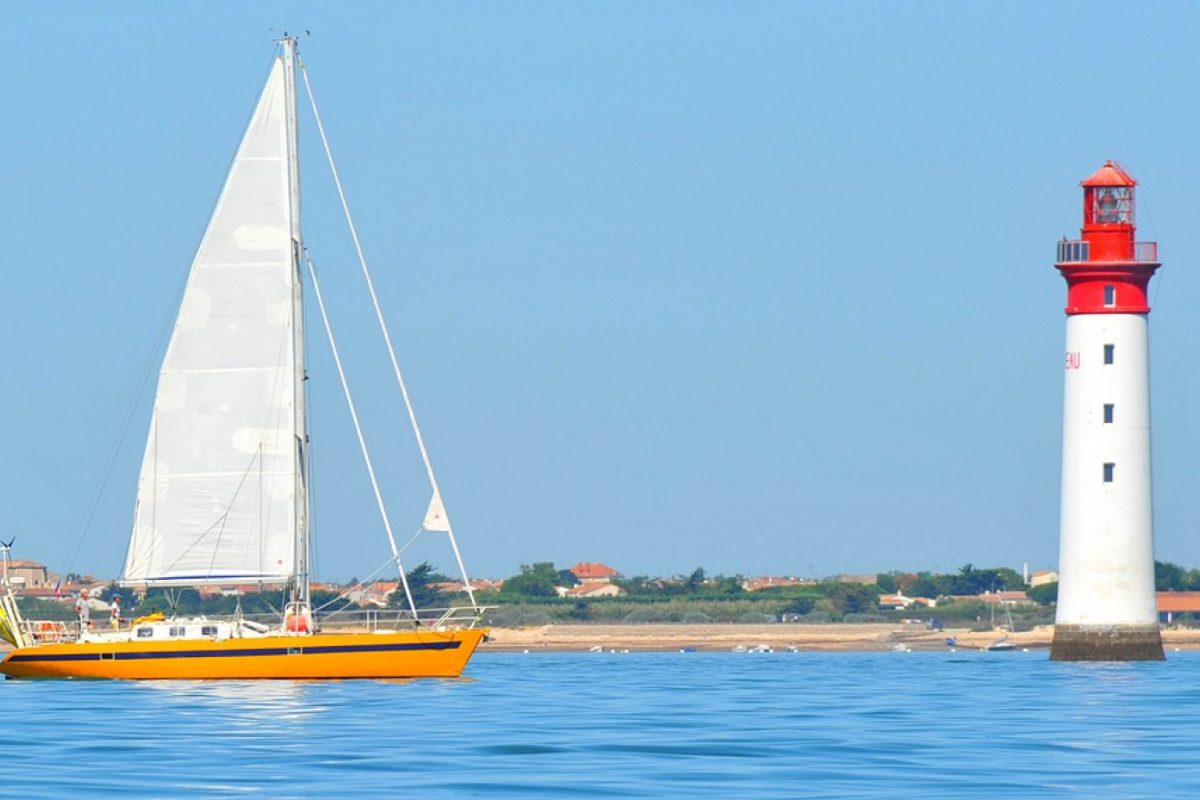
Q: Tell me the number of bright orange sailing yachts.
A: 1